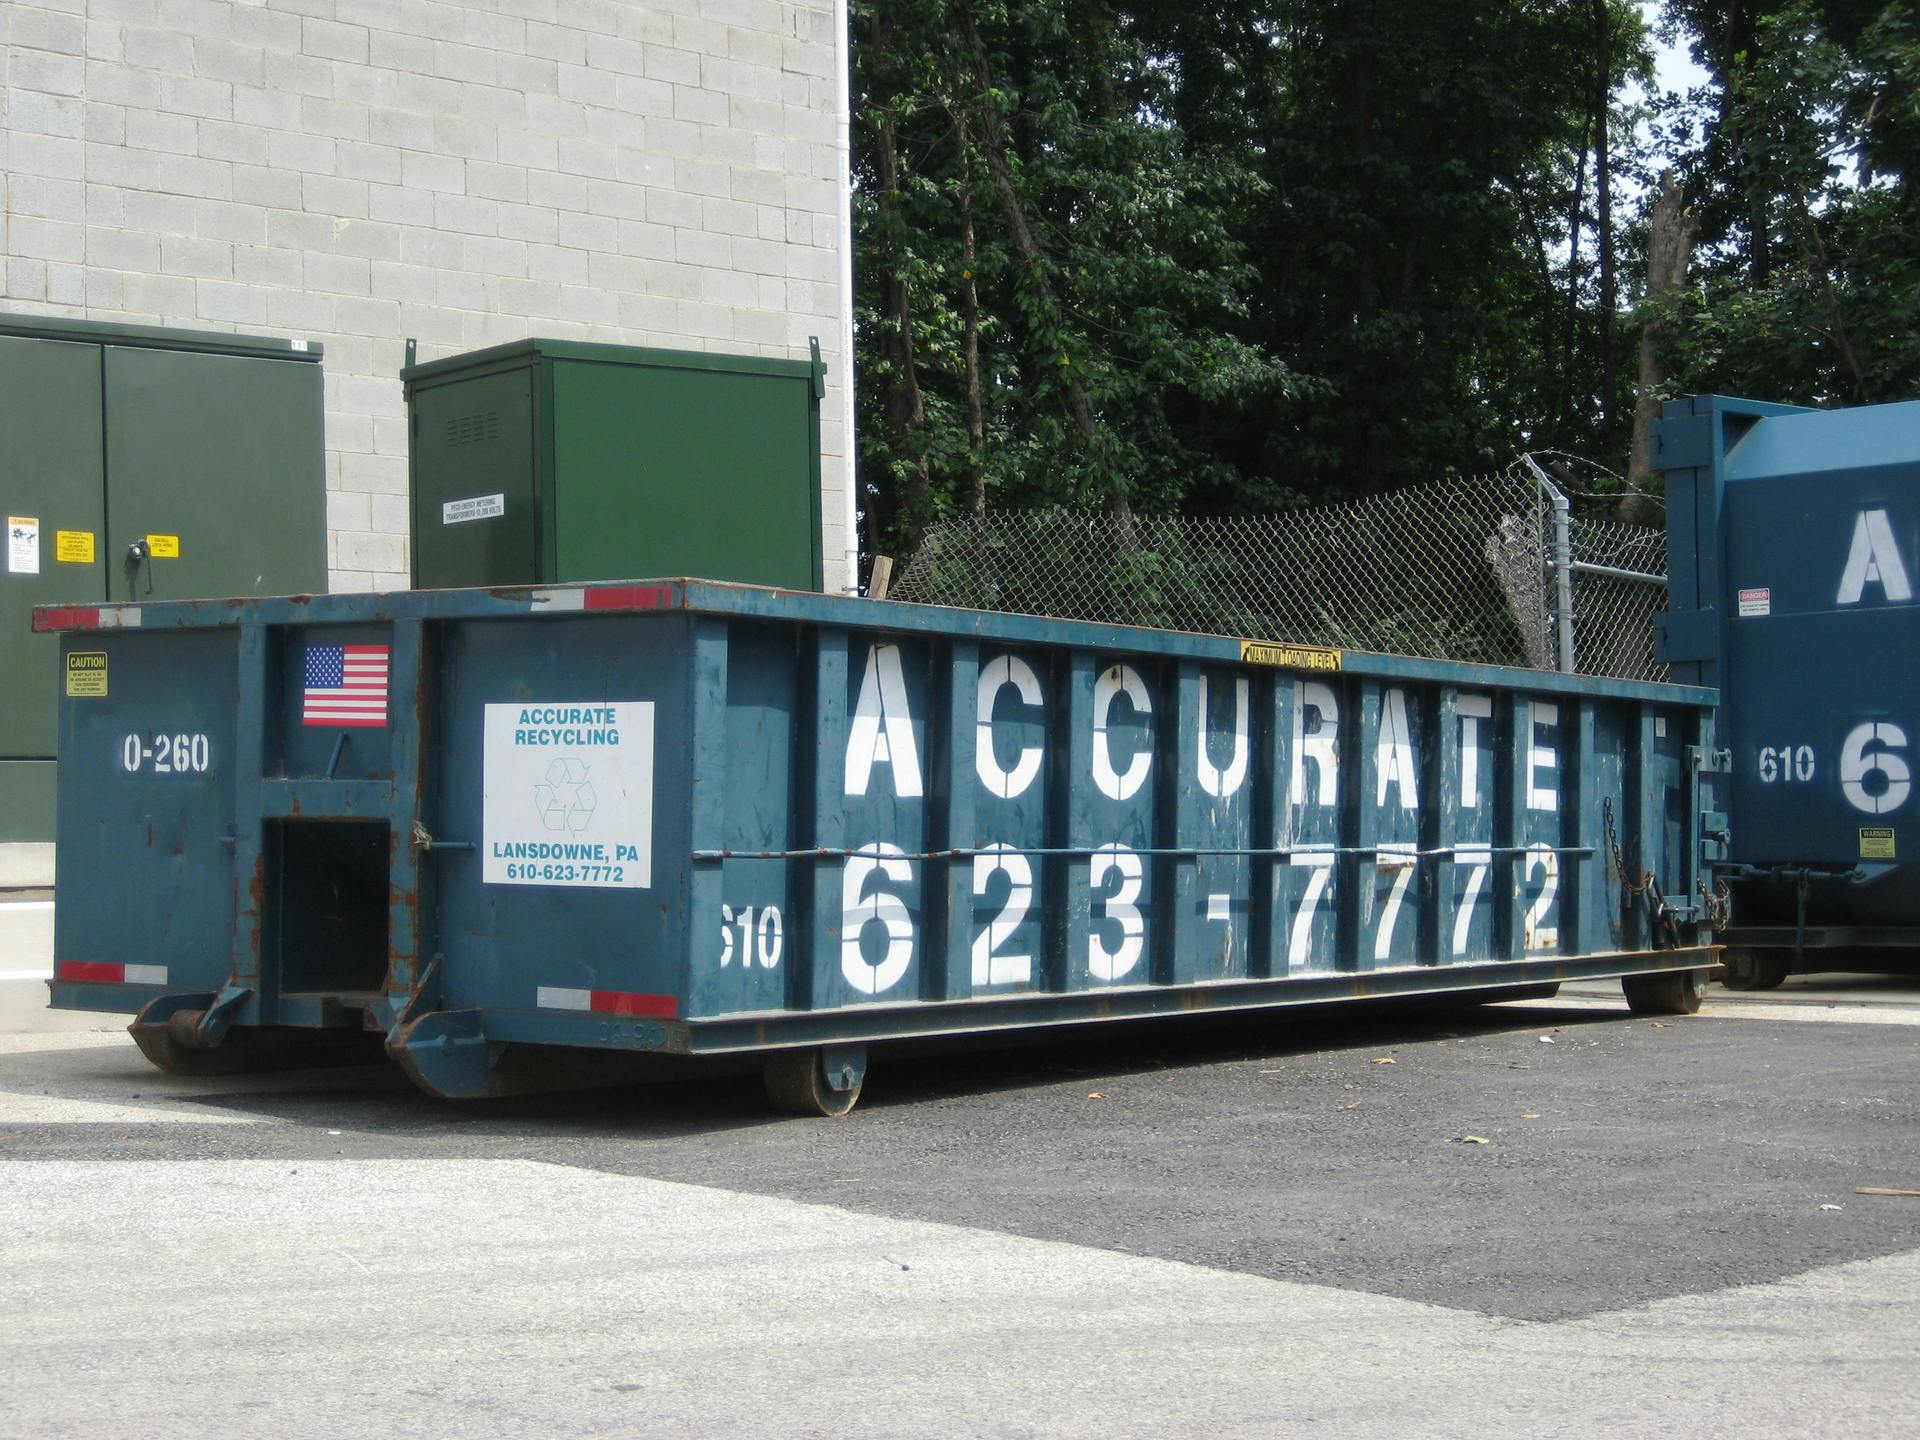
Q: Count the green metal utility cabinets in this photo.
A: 2